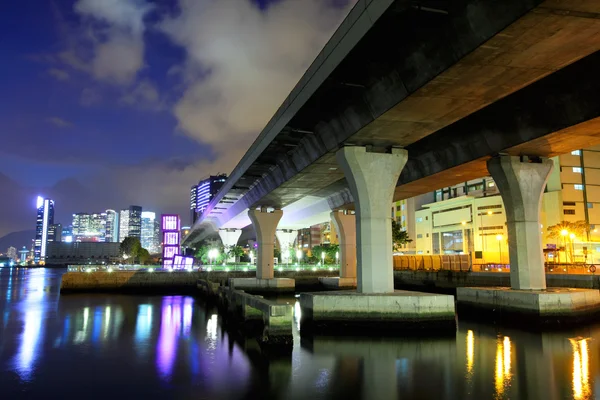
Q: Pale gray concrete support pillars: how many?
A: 6